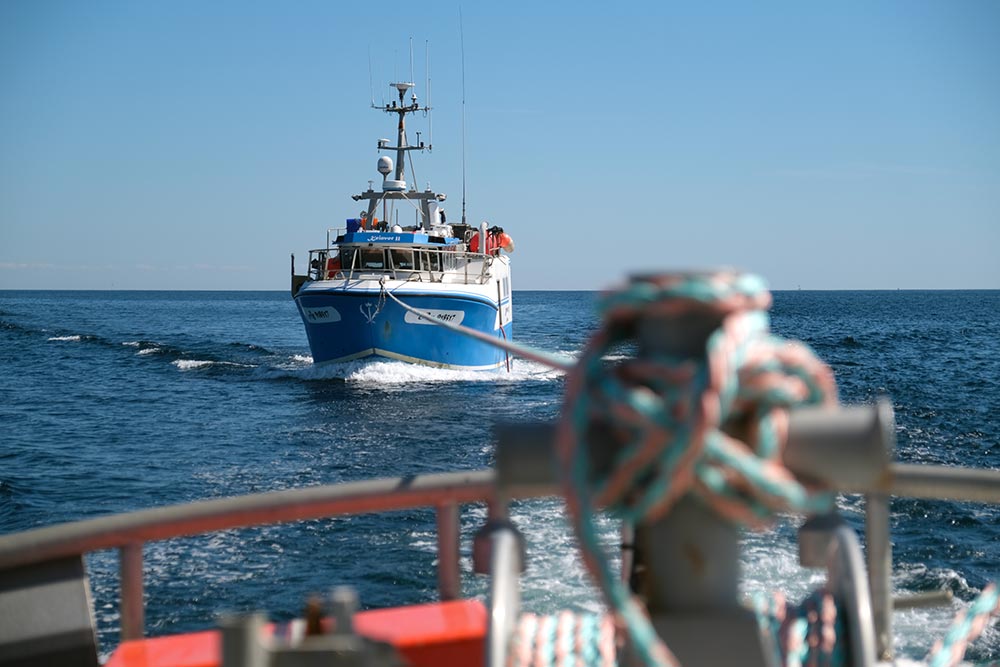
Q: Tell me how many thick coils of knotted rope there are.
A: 1